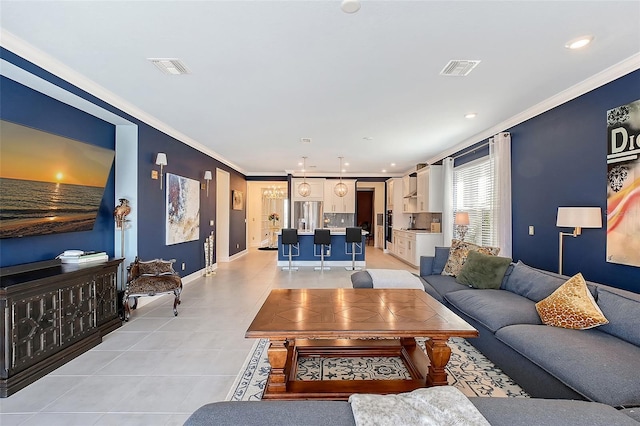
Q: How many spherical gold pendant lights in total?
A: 2